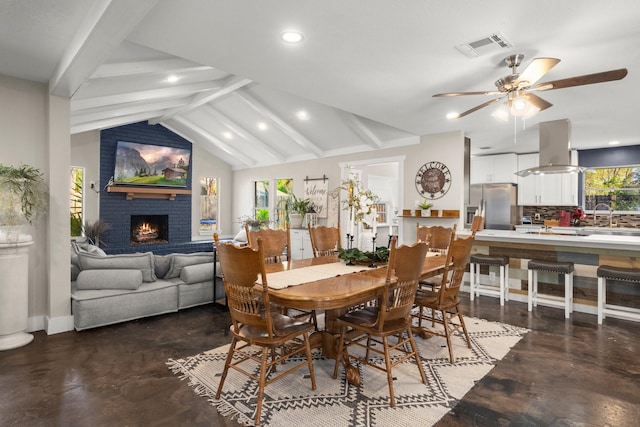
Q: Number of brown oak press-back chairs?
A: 6